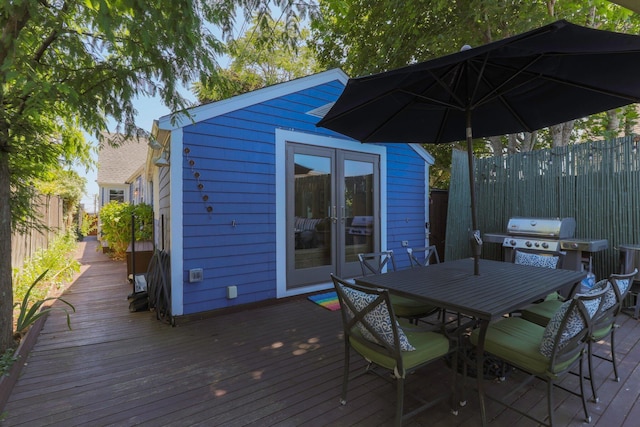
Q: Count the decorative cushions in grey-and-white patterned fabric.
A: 4